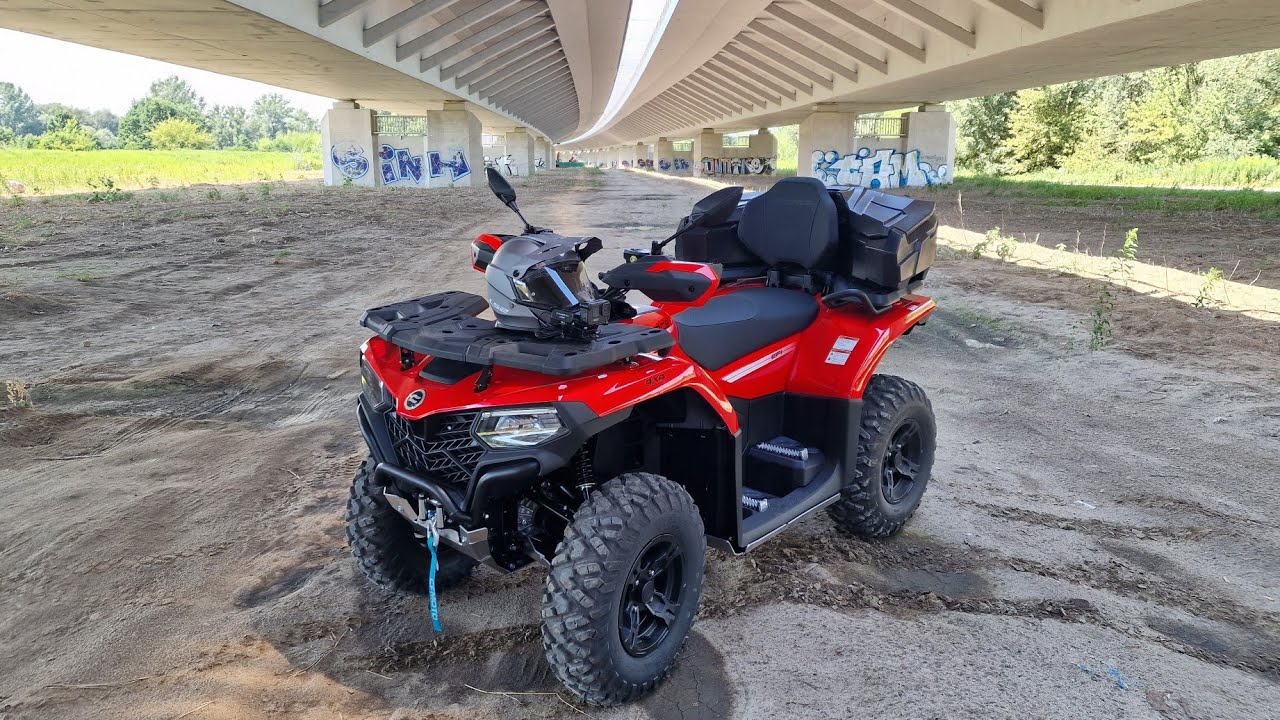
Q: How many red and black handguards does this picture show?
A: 2